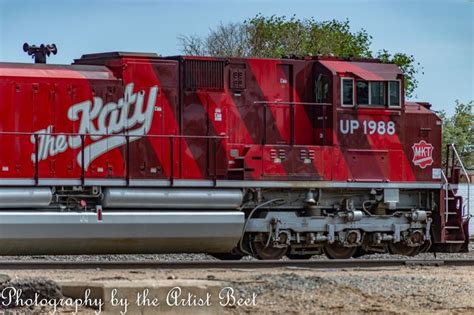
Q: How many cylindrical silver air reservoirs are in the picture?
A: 2